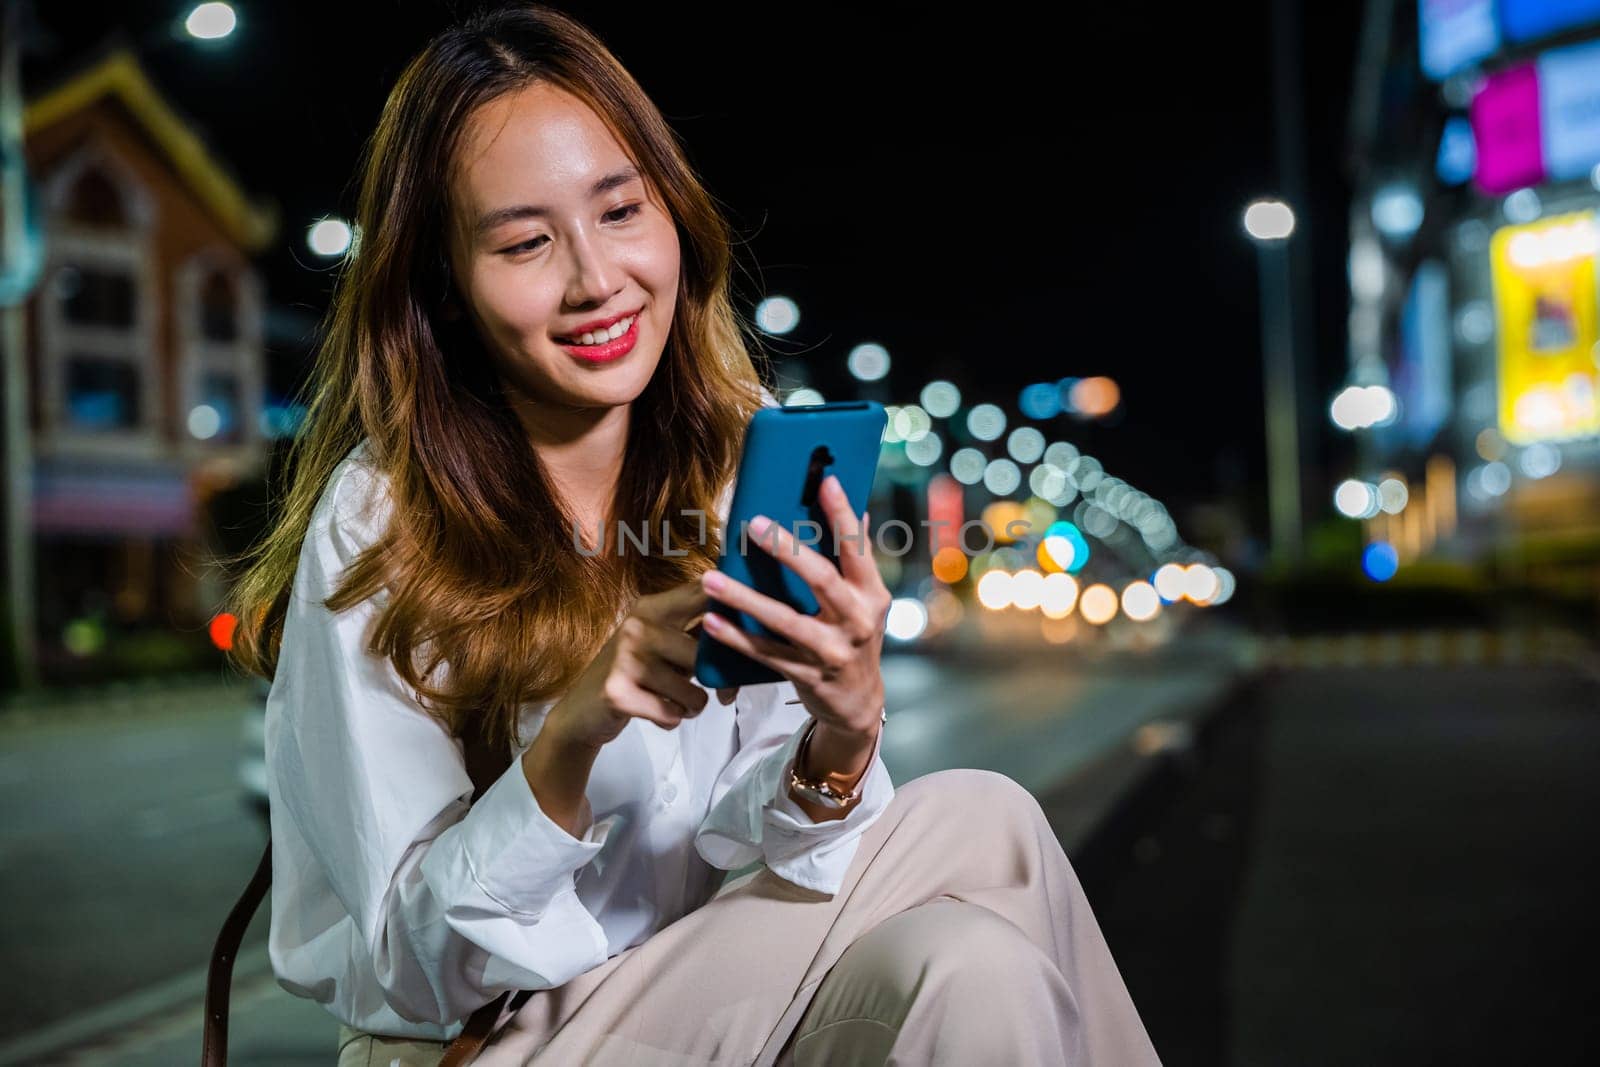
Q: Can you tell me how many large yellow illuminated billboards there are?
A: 1